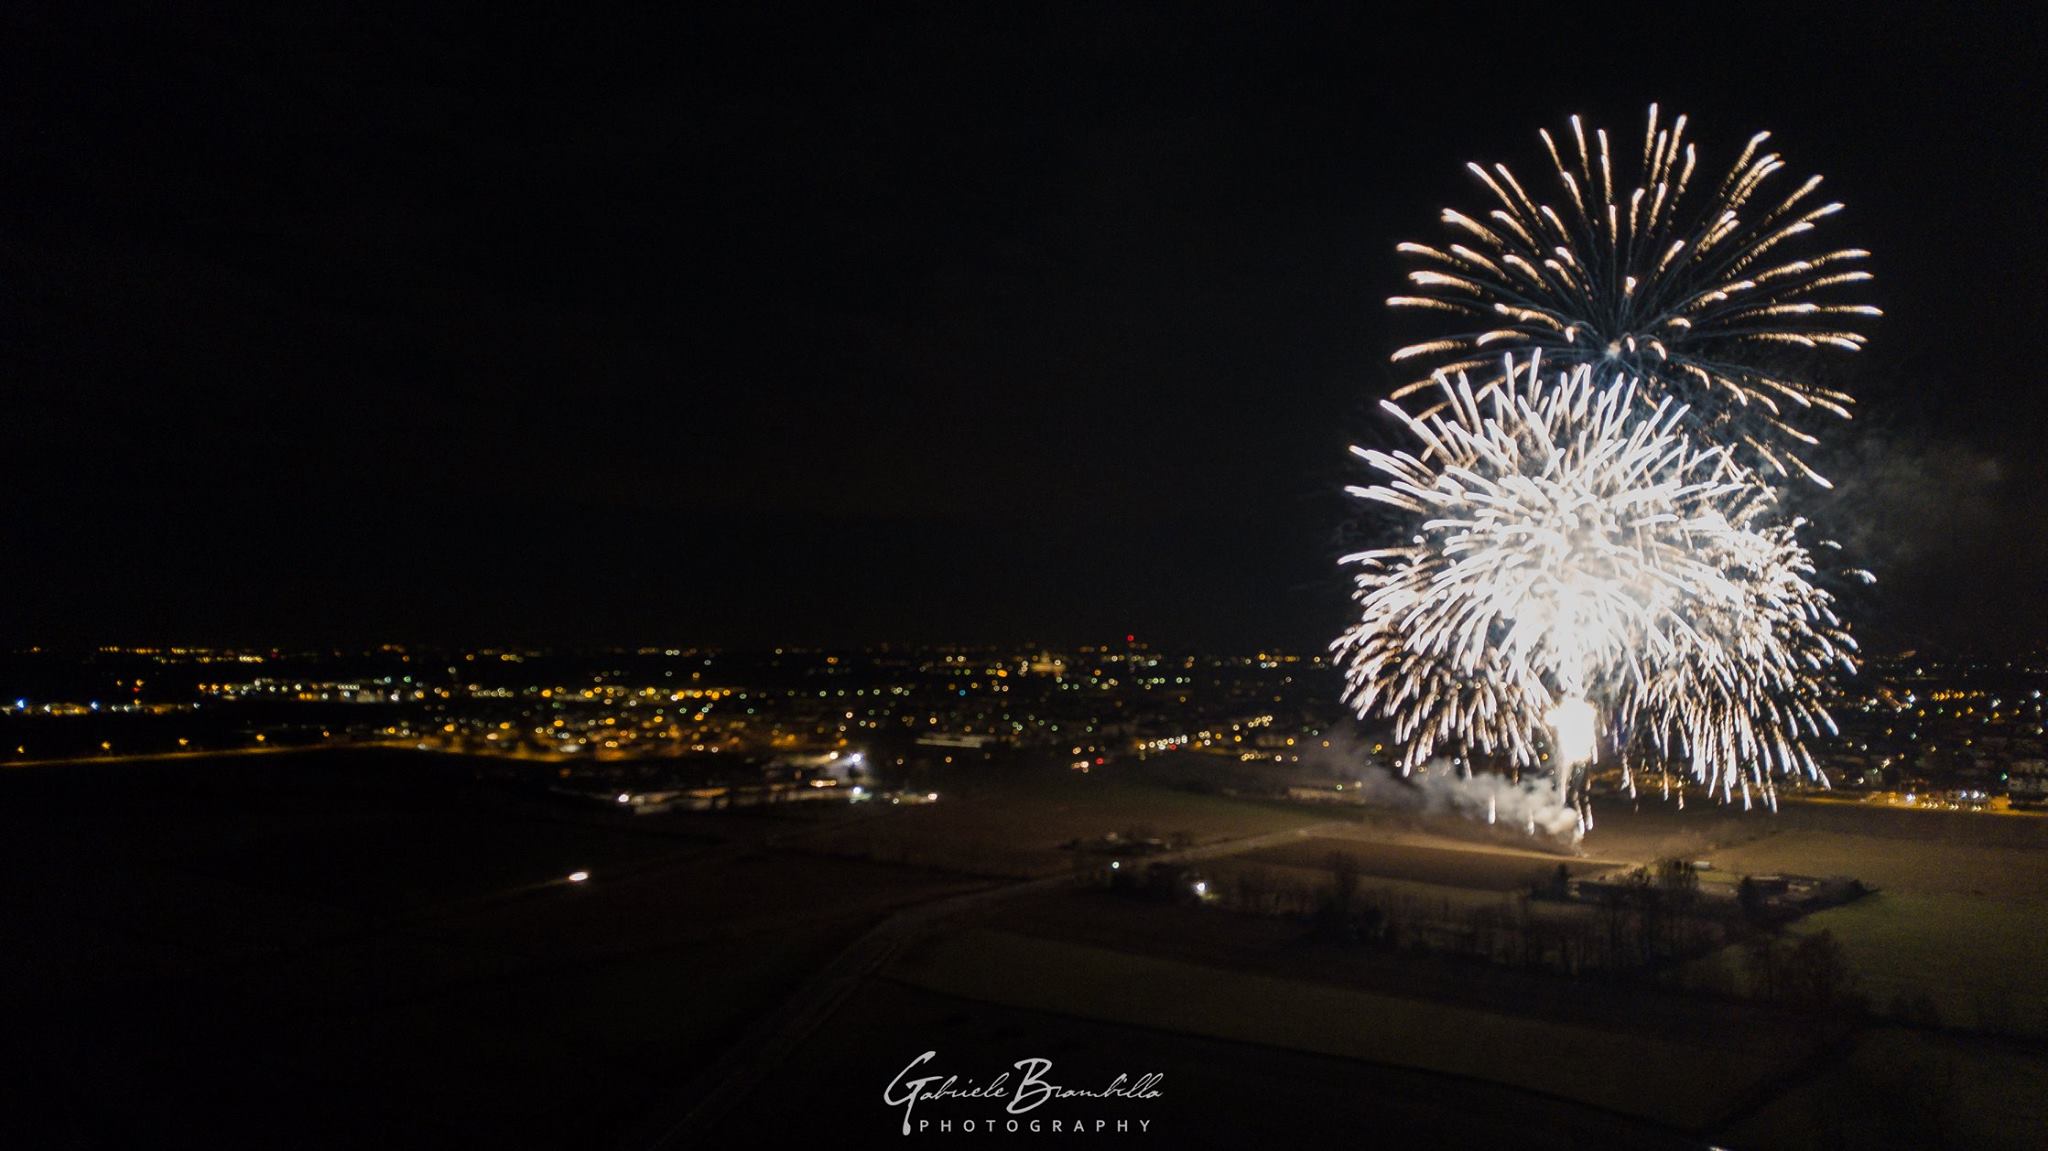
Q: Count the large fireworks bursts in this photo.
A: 2